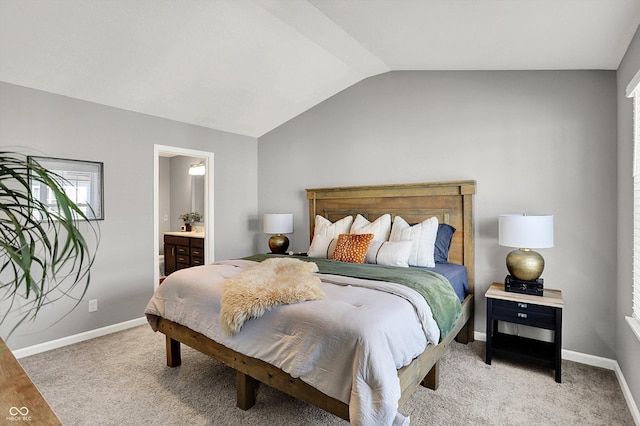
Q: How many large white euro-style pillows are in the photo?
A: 3